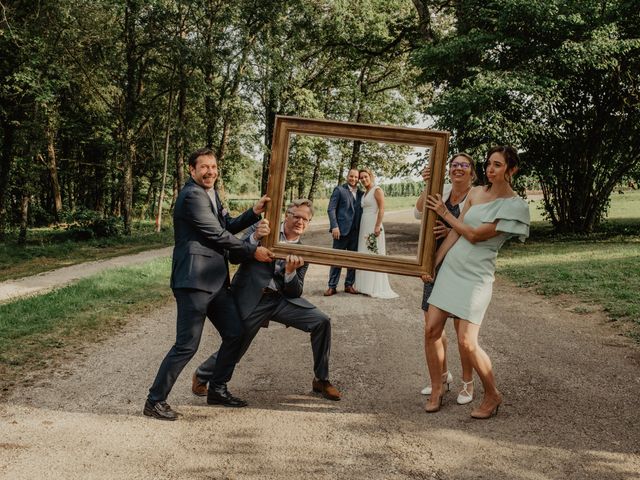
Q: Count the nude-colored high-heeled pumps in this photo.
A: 2